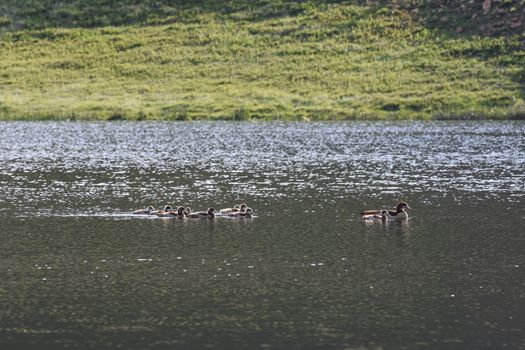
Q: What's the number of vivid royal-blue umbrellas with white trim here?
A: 0